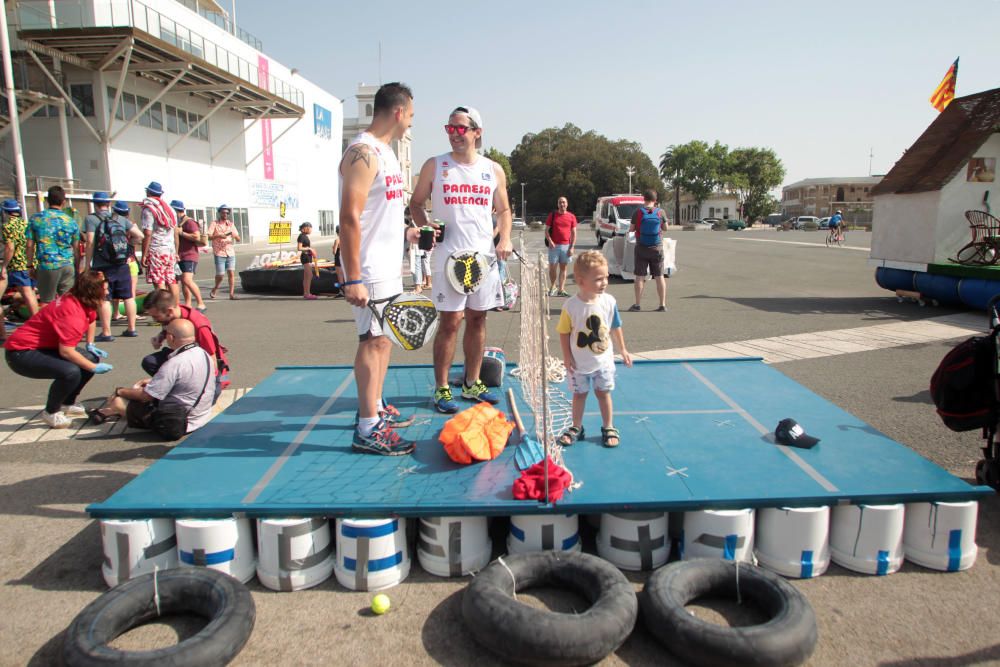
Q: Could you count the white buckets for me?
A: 11